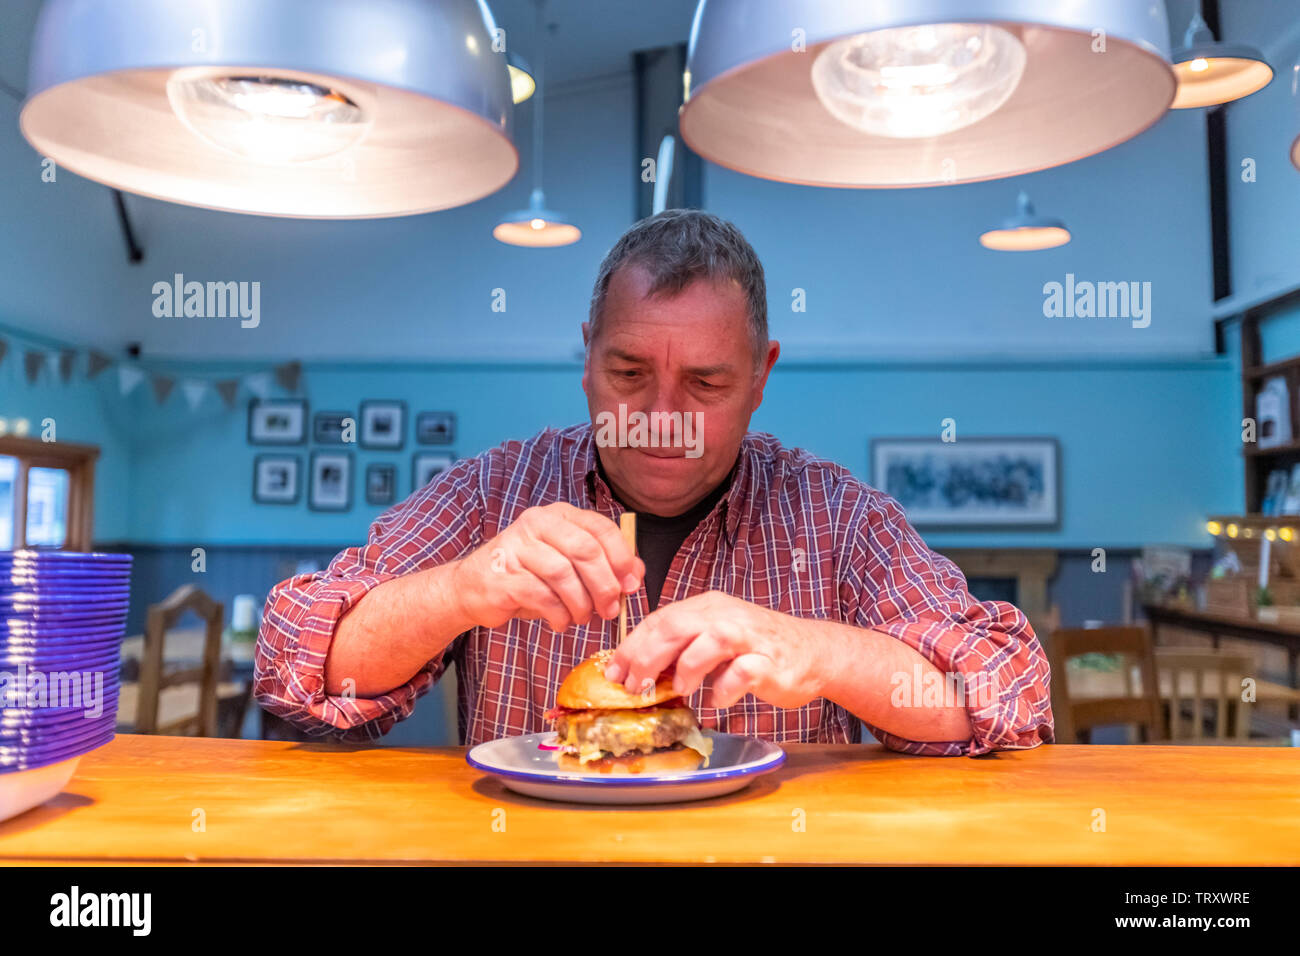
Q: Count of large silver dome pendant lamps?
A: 2